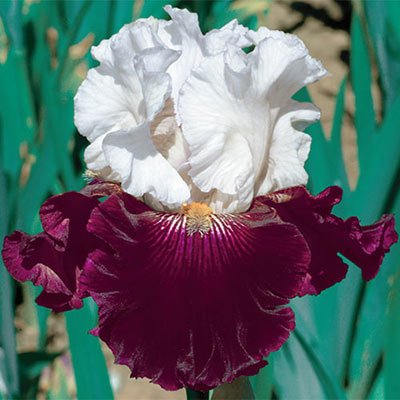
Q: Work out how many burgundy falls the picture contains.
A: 3